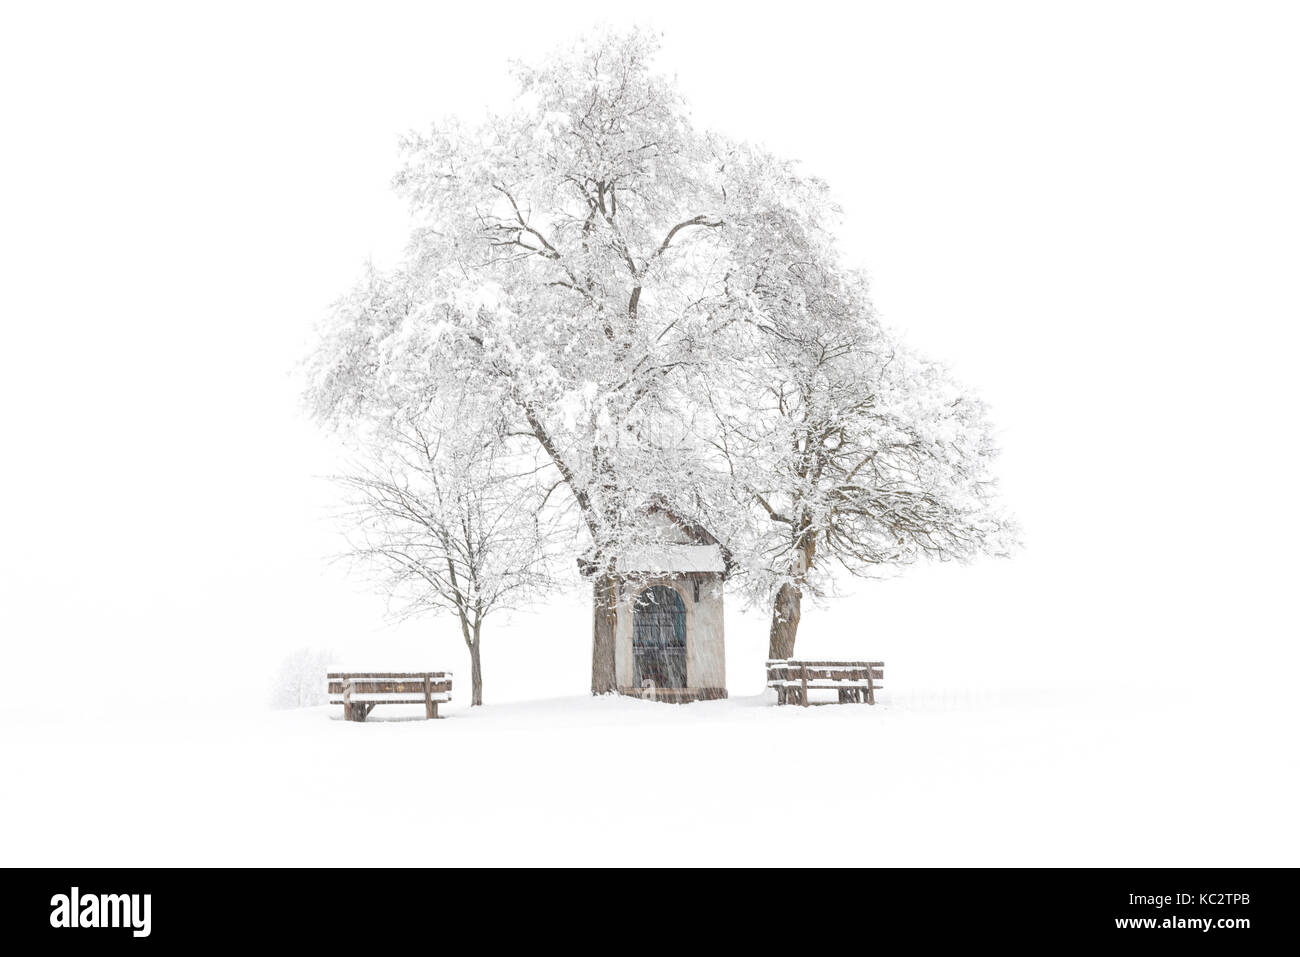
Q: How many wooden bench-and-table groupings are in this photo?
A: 2